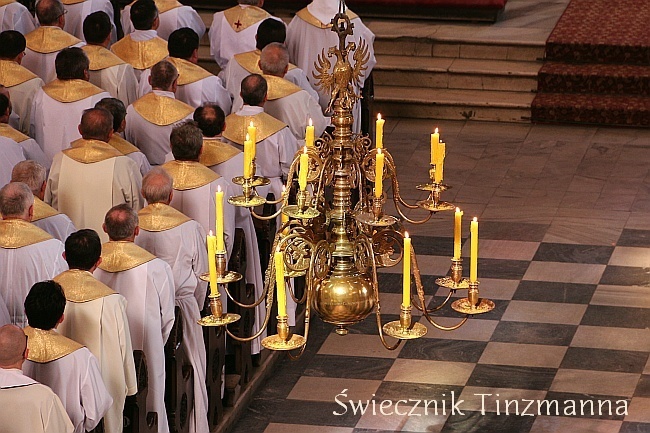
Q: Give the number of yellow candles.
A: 15